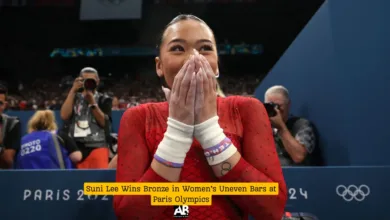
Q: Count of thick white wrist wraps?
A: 2